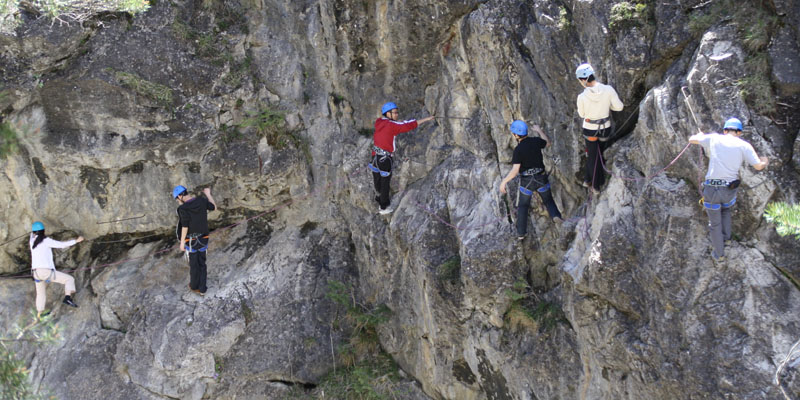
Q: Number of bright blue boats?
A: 0